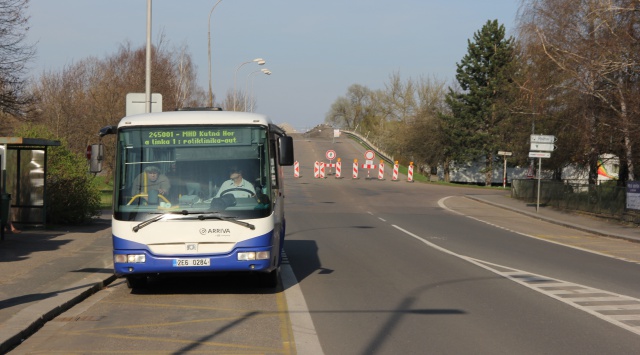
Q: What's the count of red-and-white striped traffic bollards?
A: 8